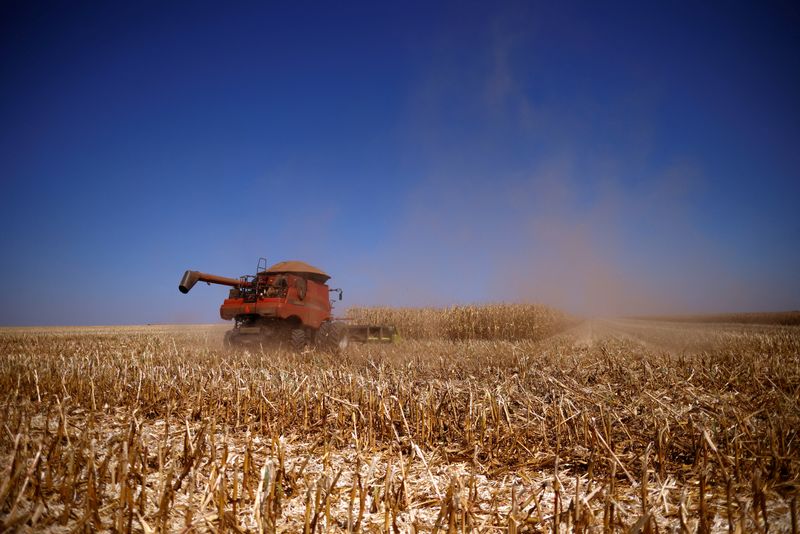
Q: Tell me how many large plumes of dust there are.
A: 1